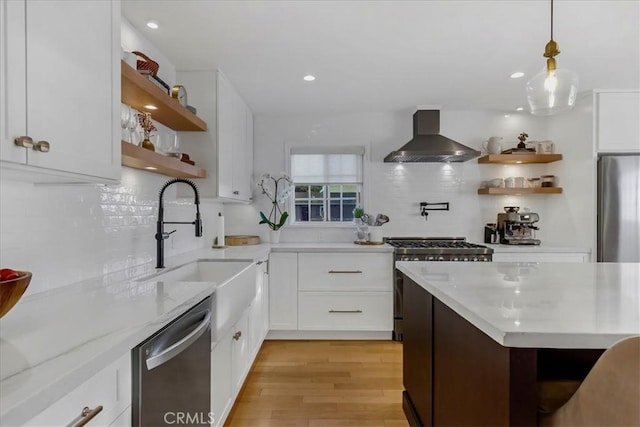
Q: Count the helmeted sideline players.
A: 0